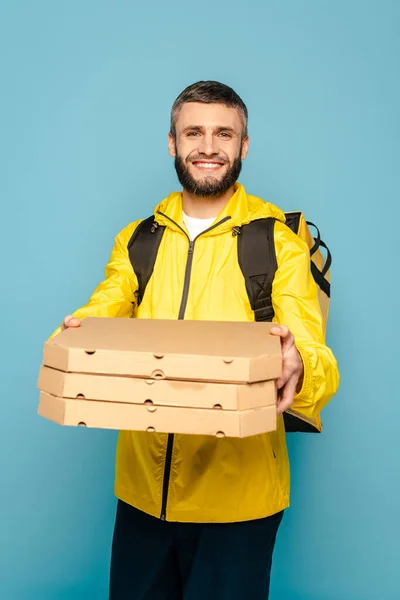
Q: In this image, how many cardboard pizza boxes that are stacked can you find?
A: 3